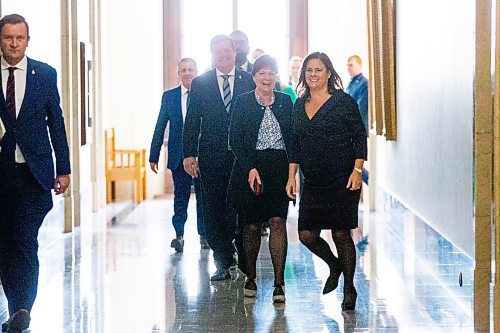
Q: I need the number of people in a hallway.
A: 9